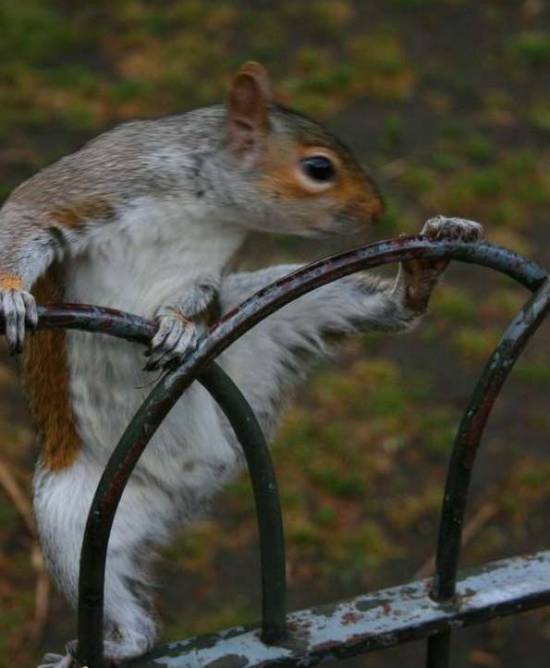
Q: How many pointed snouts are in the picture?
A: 1